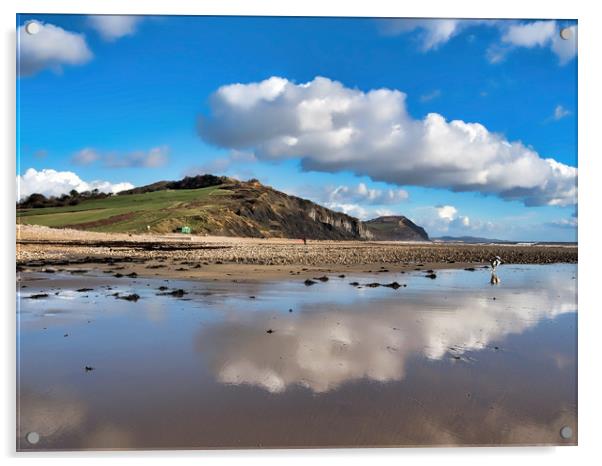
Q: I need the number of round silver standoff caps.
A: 4